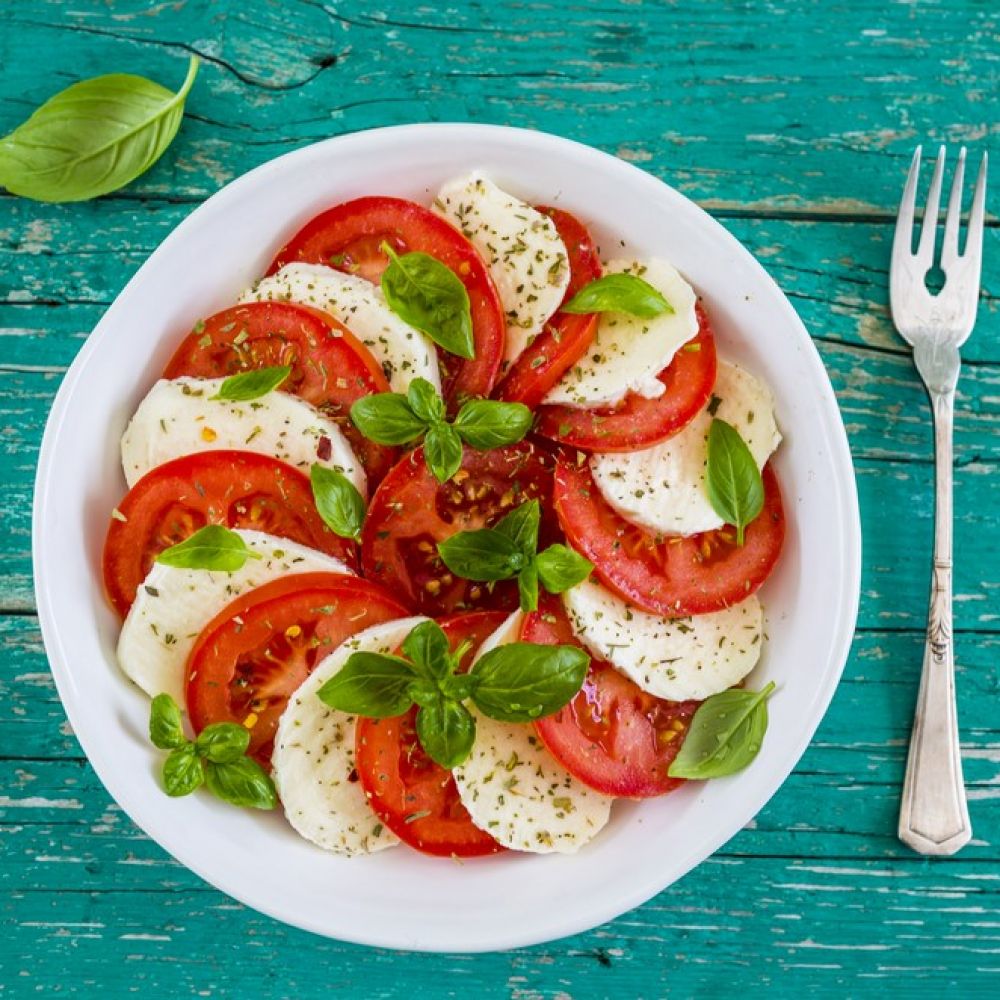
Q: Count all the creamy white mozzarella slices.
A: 9